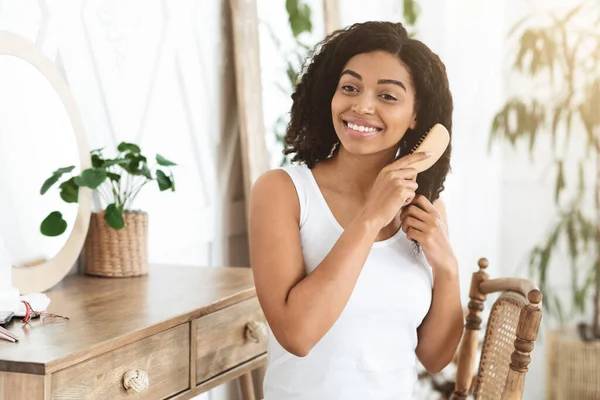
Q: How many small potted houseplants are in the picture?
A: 1